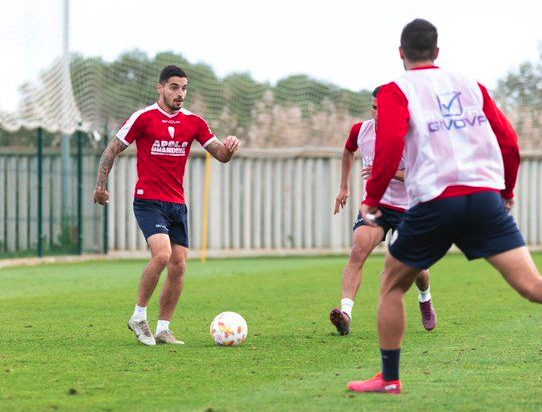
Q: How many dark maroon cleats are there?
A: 2